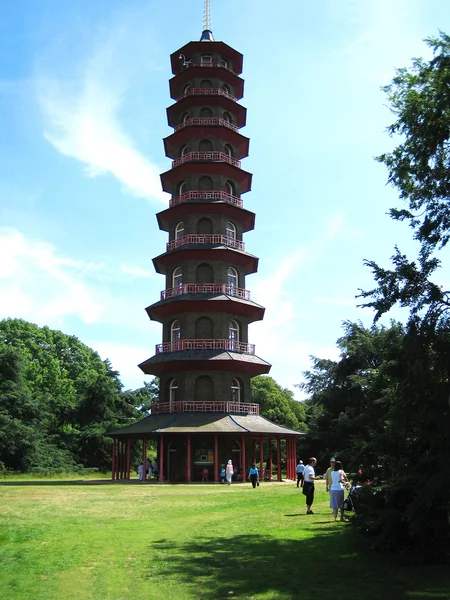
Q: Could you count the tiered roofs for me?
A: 10